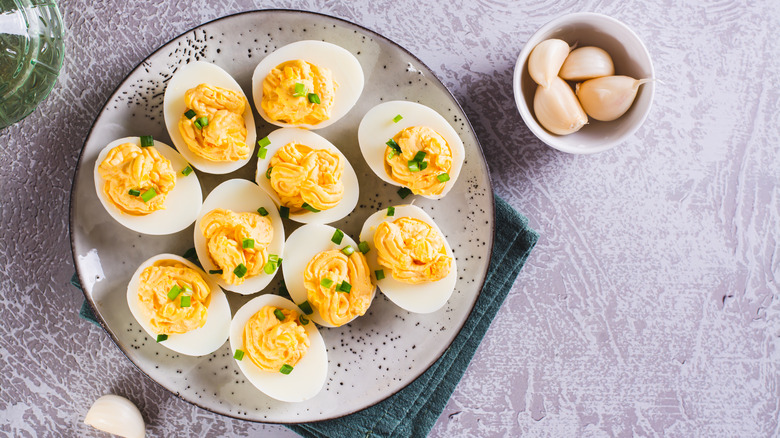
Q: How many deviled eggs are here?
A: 10